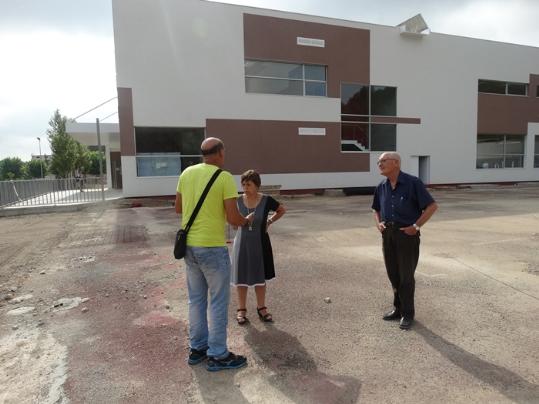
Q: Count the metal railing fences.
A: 1